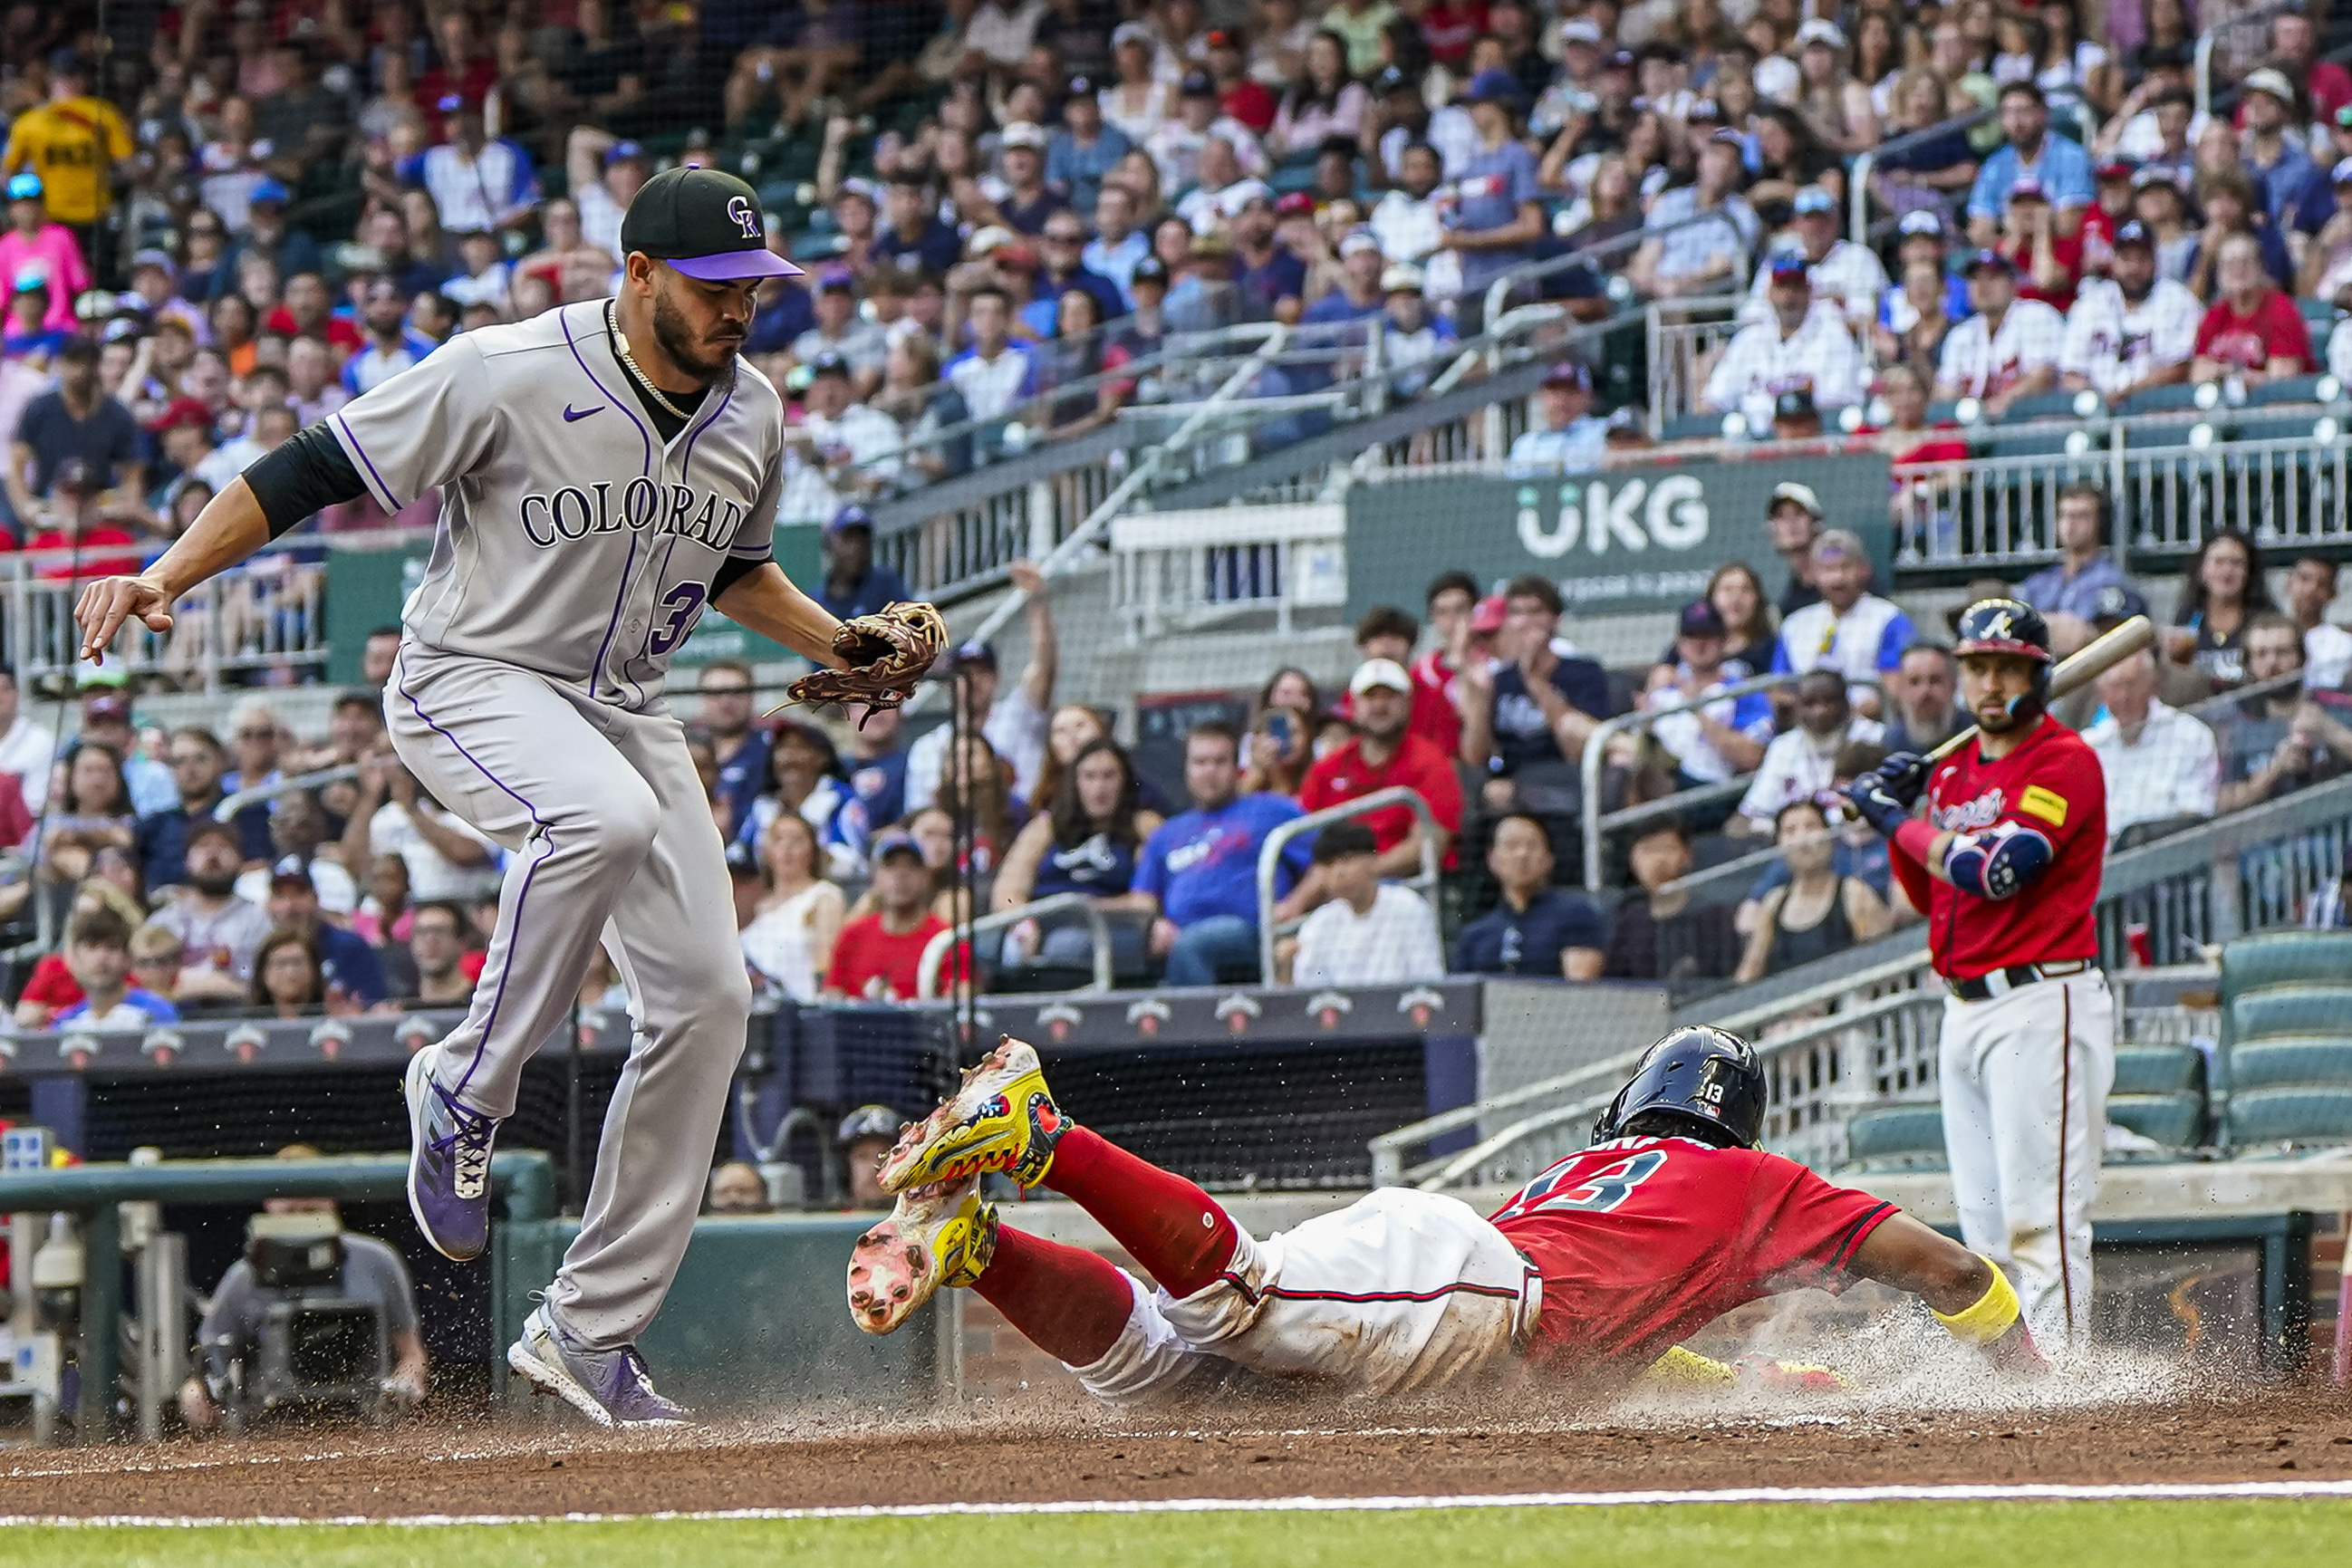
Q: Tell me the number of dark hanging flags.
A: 0